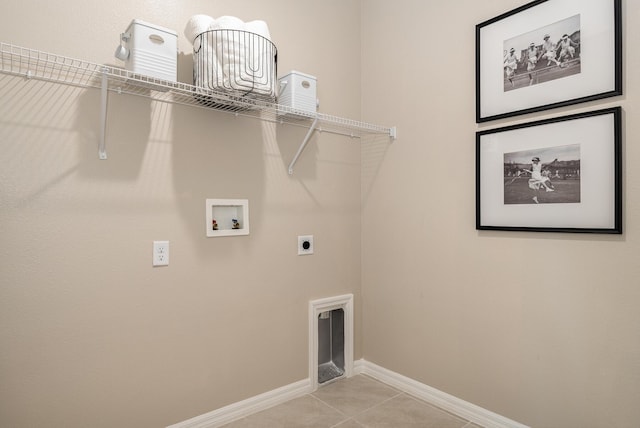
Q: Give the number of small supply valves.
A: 2